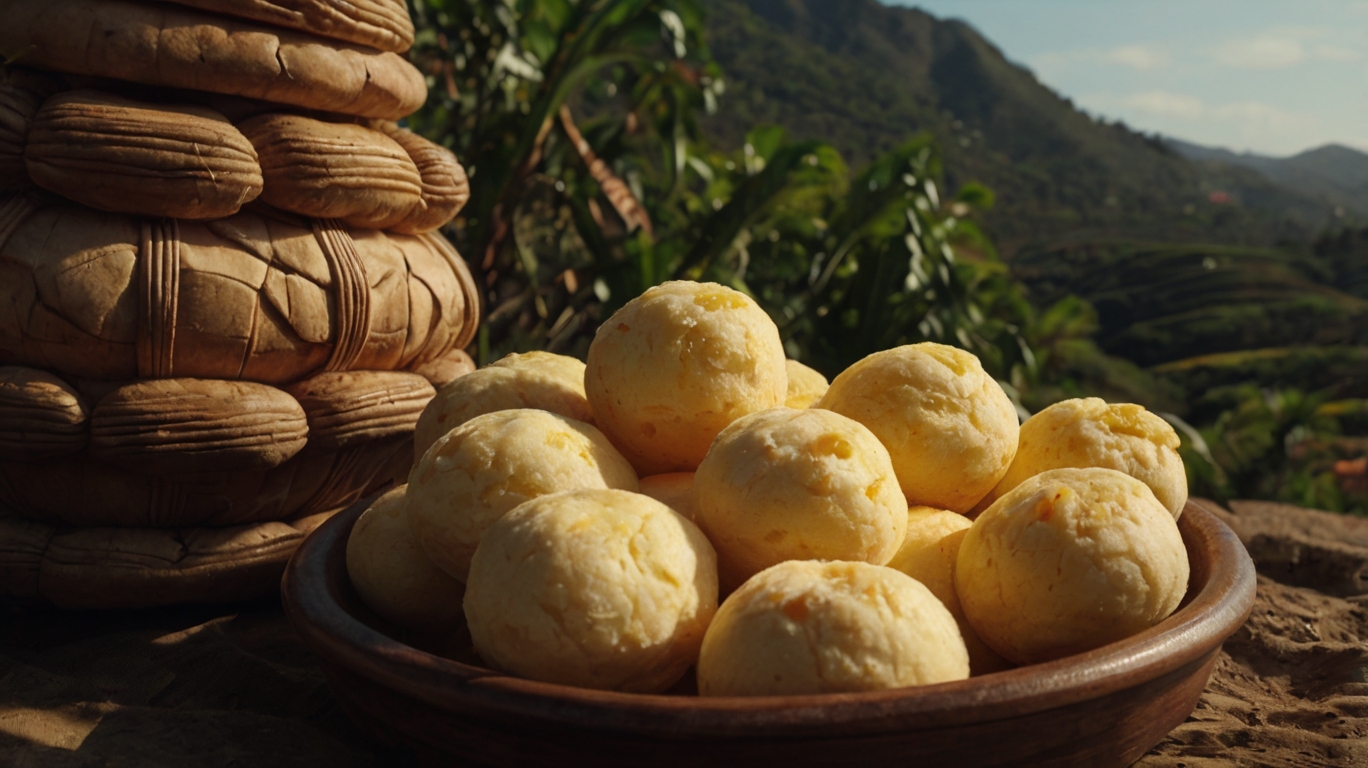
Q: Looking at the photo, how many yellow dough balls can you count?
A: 13